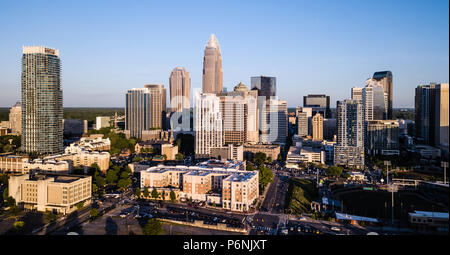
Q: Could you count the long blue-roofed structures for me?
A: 2